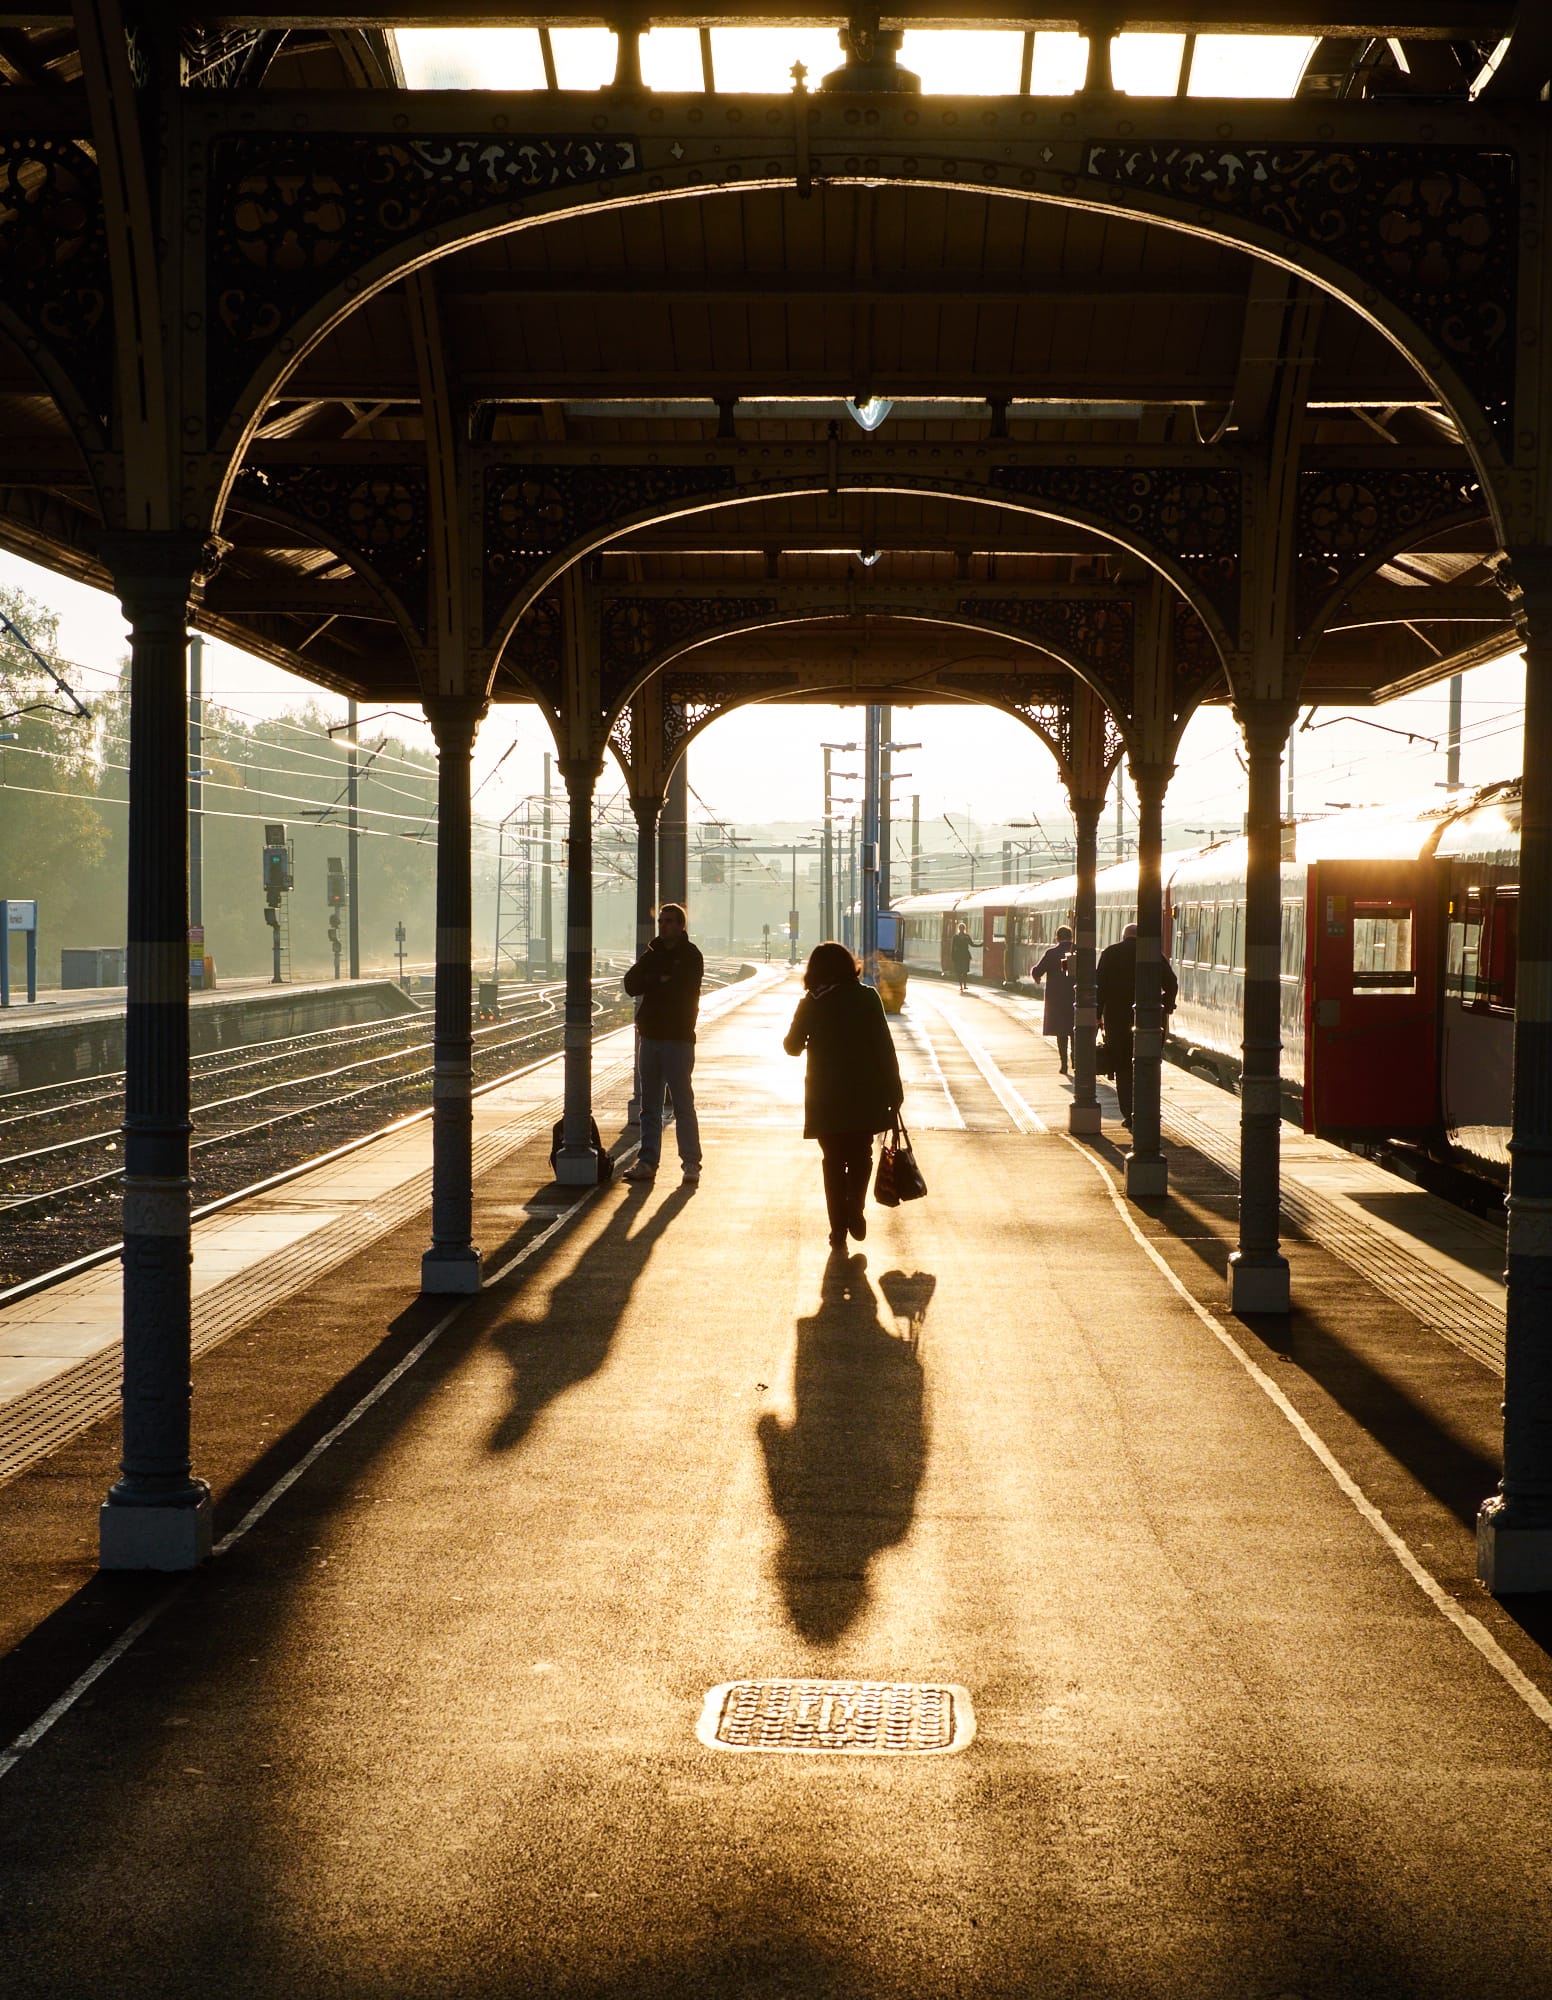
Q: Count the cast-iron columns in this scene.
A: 8